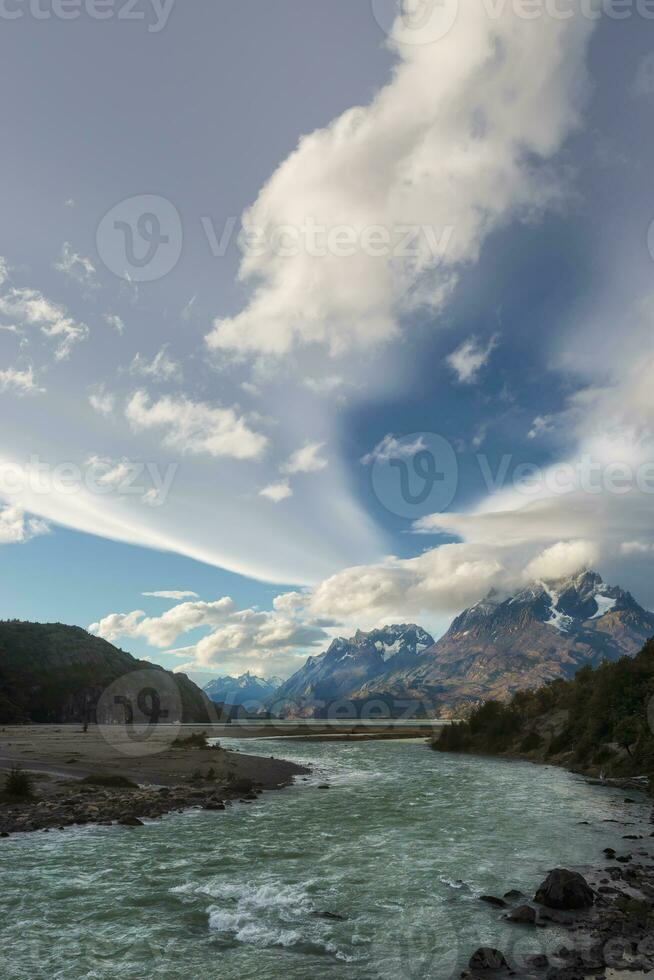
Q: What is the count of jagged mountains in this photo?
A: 3